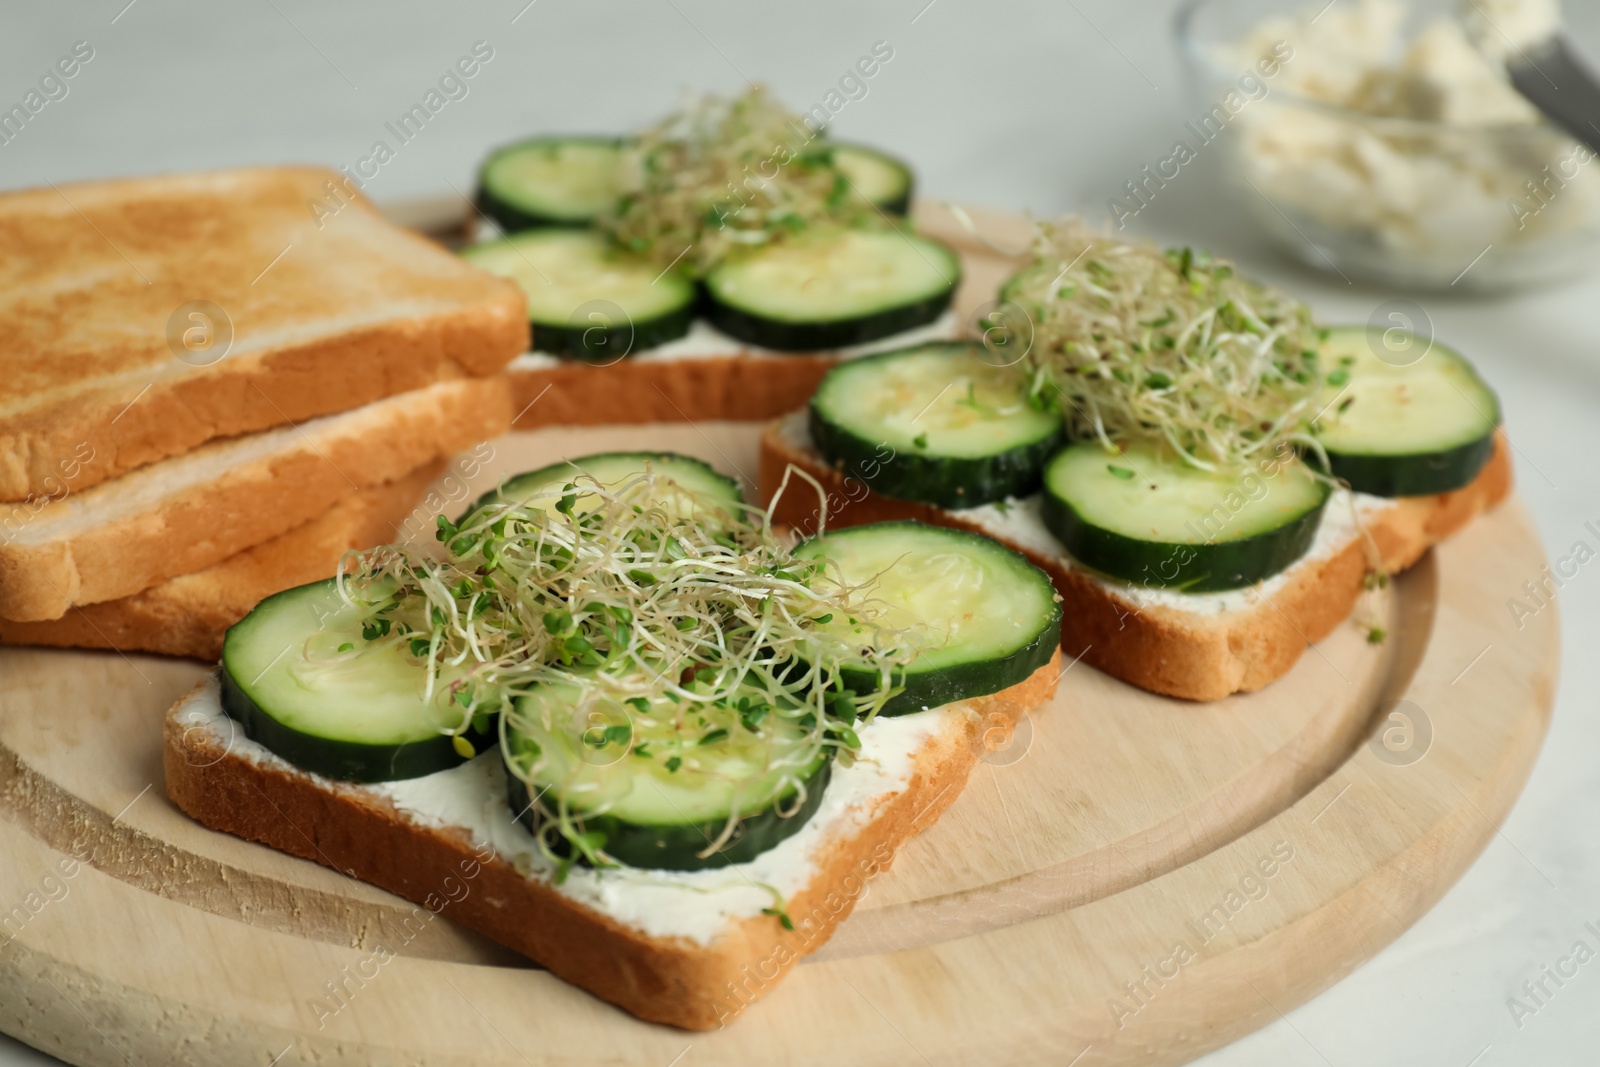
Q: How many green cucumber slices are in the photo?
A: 12